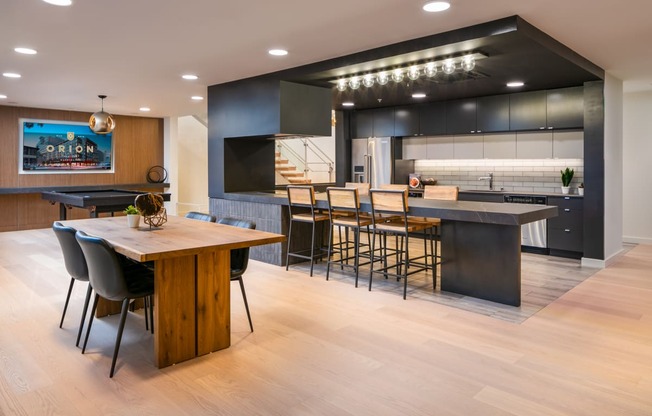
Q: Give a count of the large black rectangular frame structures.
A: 1